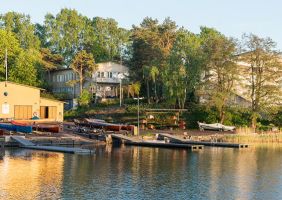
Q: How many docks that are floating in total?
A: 3